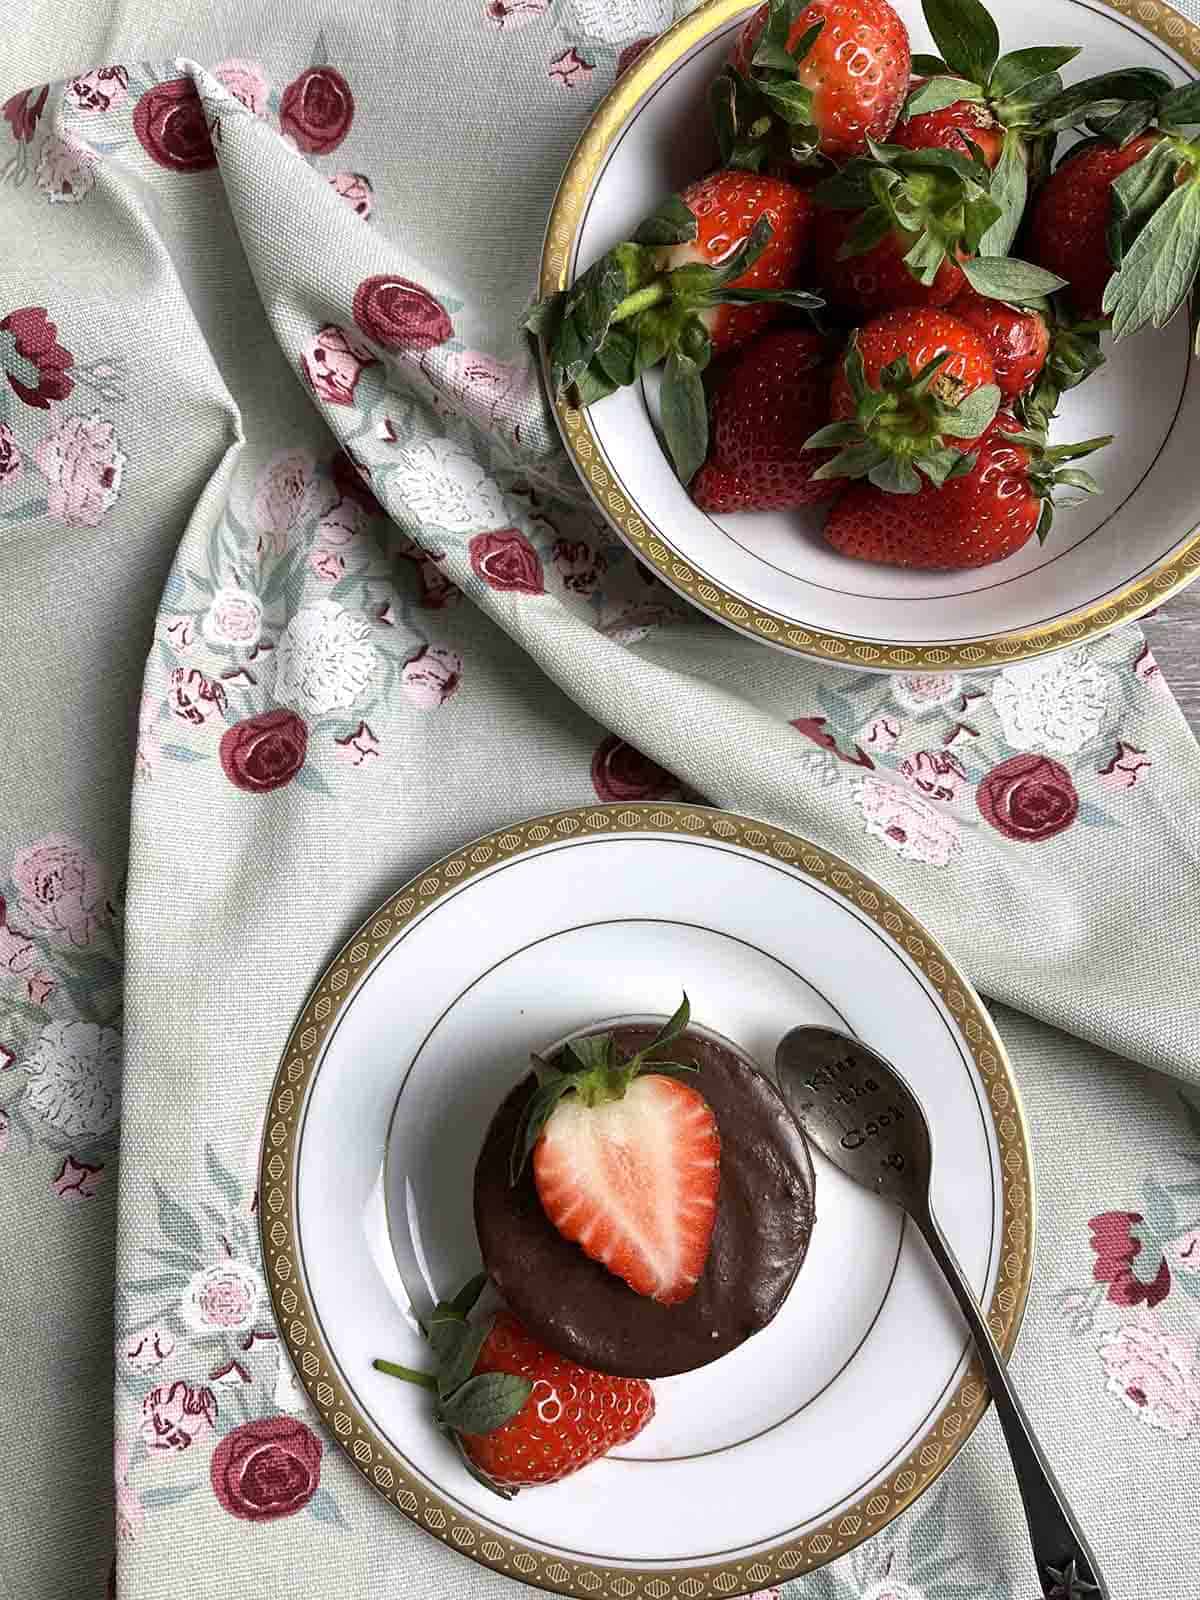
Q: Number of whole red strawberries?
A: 10